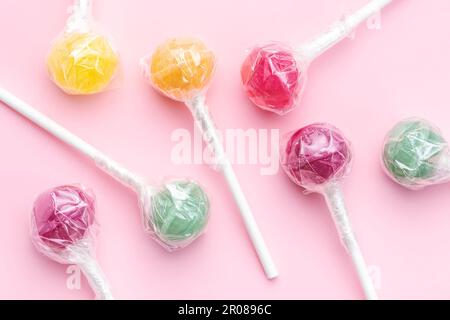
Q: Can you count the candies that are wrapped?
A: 7